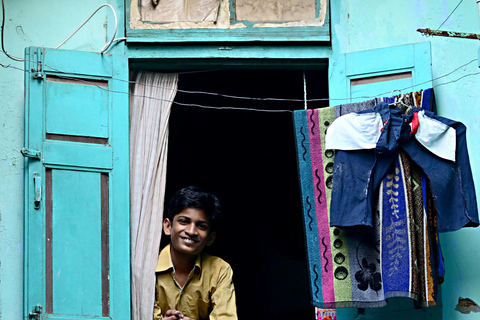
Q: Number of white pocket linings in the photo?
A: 2